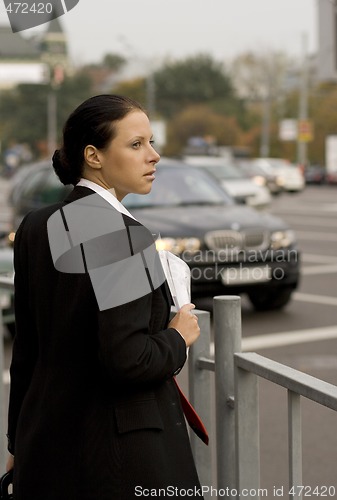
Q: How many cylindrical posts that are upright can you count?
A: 1